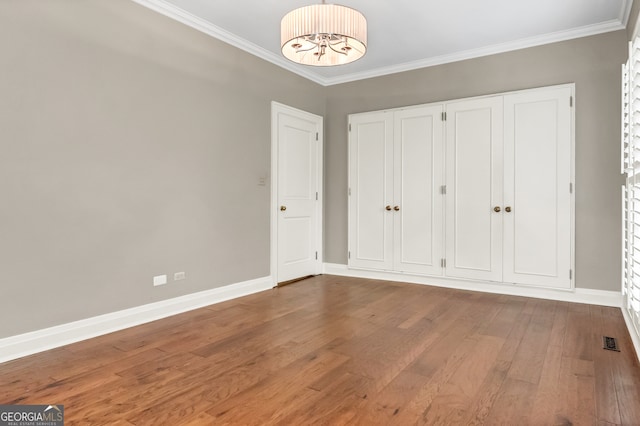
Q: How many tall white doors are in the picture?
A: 5